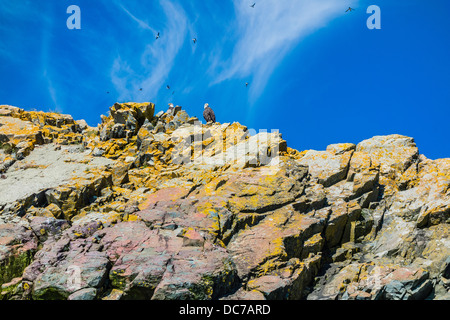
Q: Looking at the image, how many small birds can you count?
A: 9